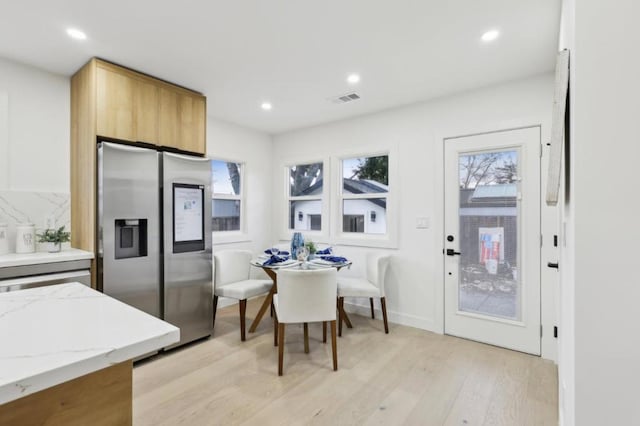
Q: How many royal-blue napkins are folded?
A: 4